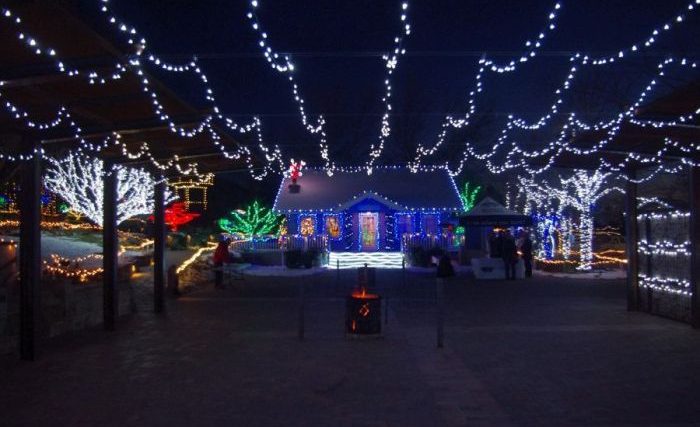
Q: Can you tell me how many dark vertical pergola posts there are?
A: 5